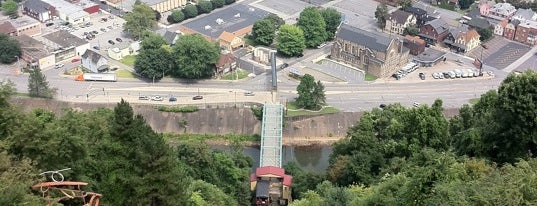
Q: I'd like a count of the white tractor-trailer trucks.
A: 1